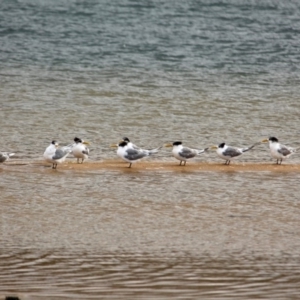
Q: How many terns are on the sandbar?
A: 8